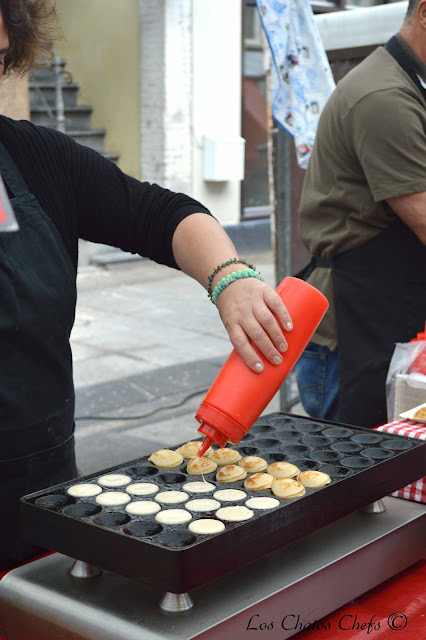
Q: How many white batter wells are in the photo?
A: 13